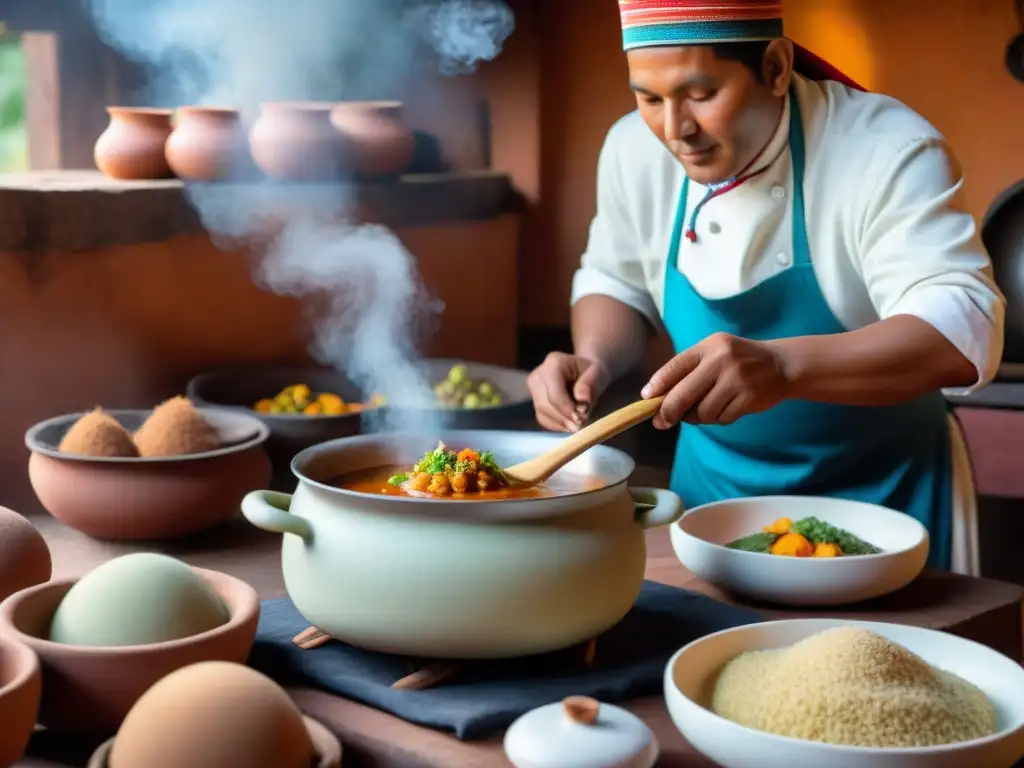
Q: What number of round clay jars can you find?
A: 4